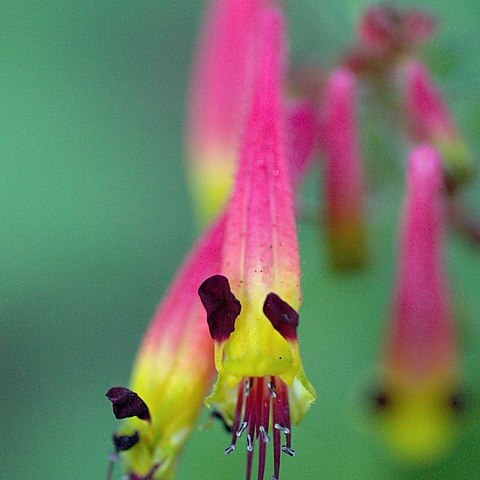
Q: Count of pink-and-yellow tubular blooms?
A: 6